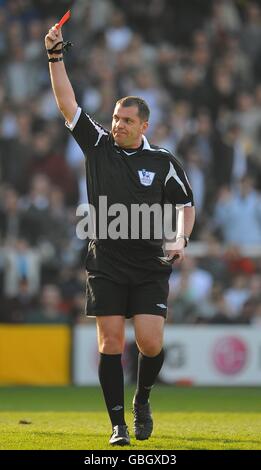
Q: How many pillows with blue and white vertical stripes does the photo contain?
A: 0